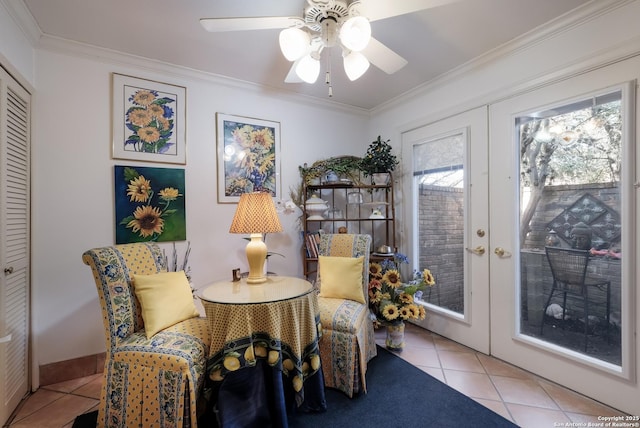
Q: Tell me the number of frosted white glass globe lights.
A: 4